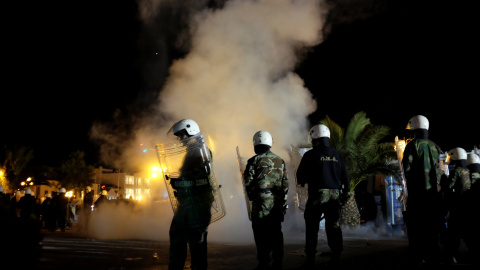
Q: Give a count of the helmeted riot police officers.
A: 6